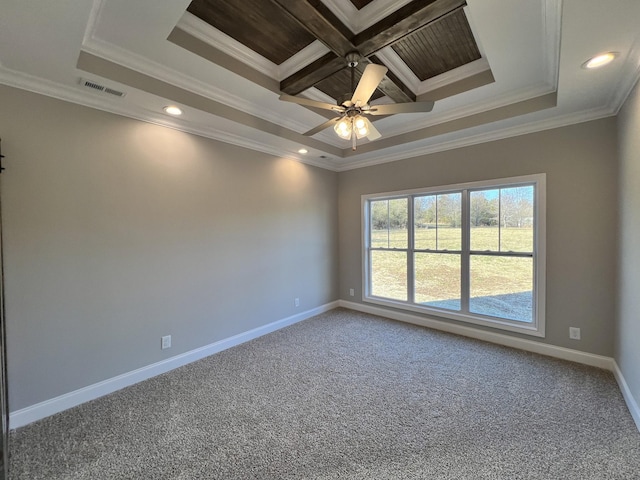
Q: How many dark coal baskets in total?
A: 0